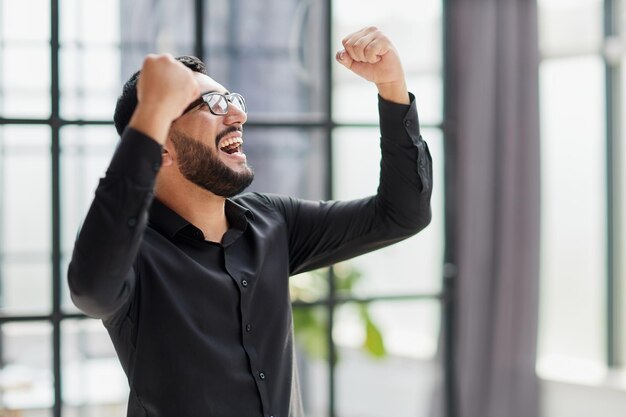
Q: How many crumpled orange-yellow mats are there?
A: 0